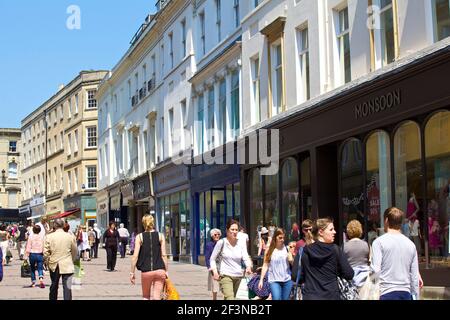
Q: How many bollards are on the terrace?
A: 0